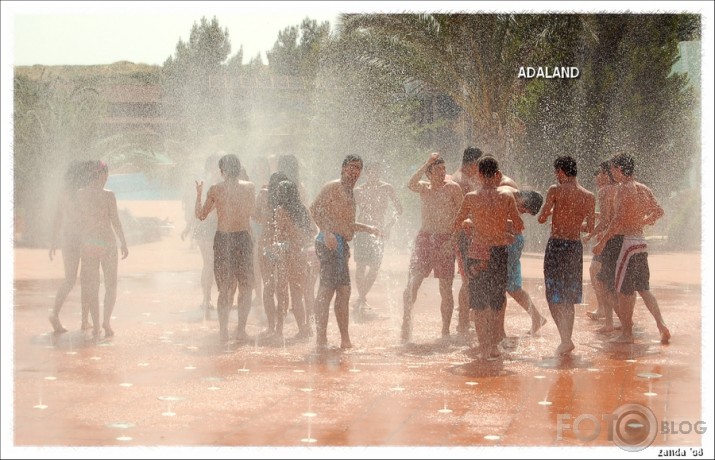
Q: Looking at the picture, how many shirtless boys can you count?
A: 10